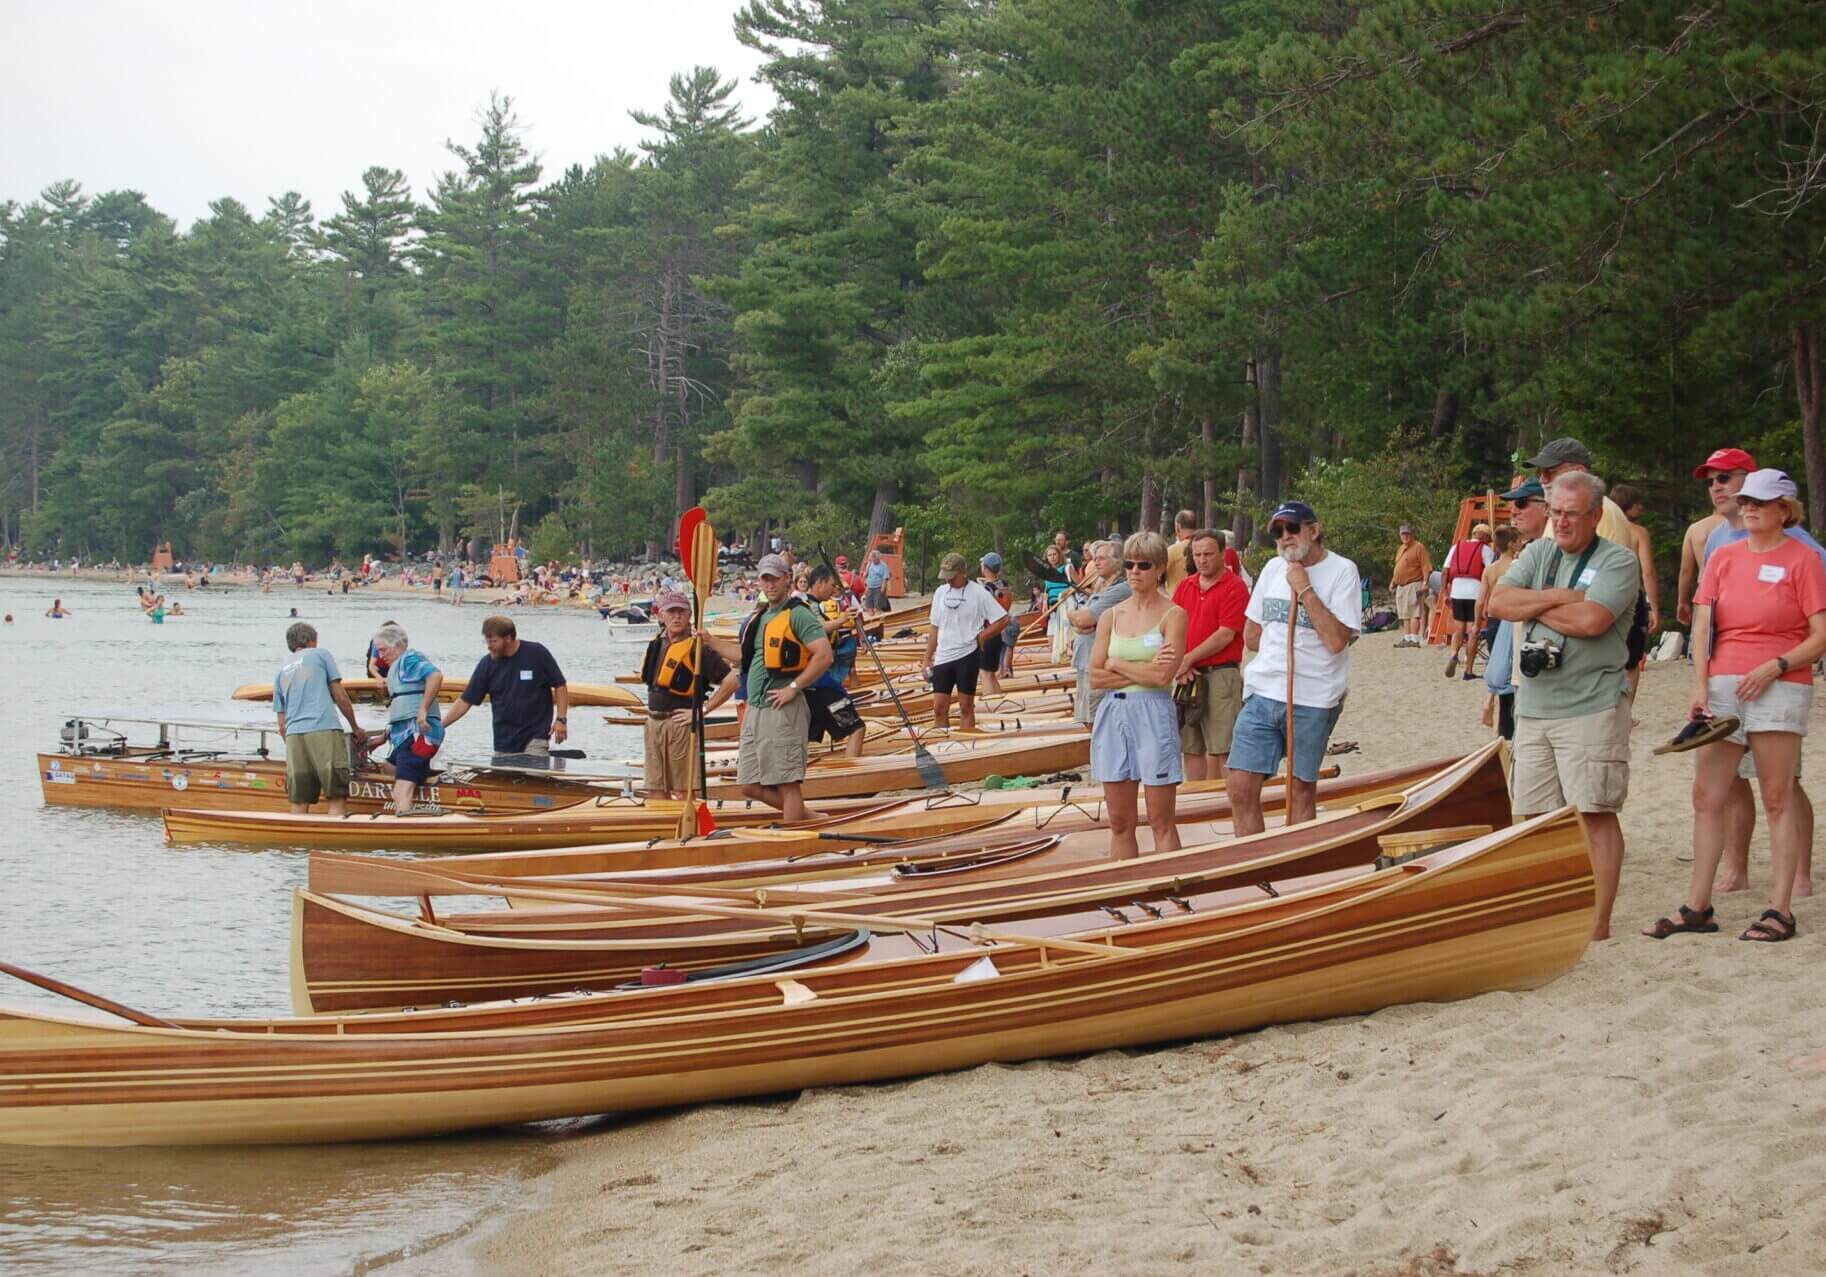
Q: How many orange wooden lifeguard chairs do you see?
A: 4